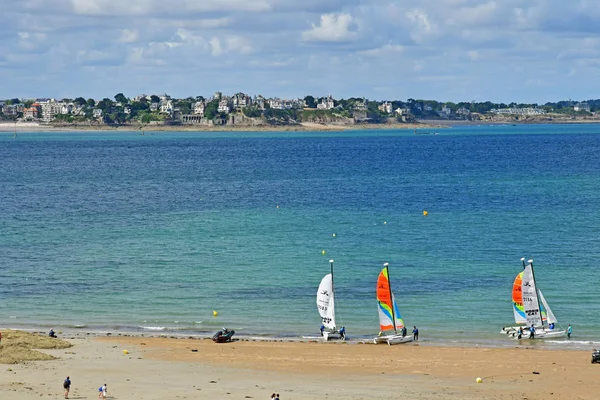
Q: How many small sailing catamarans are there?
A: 4